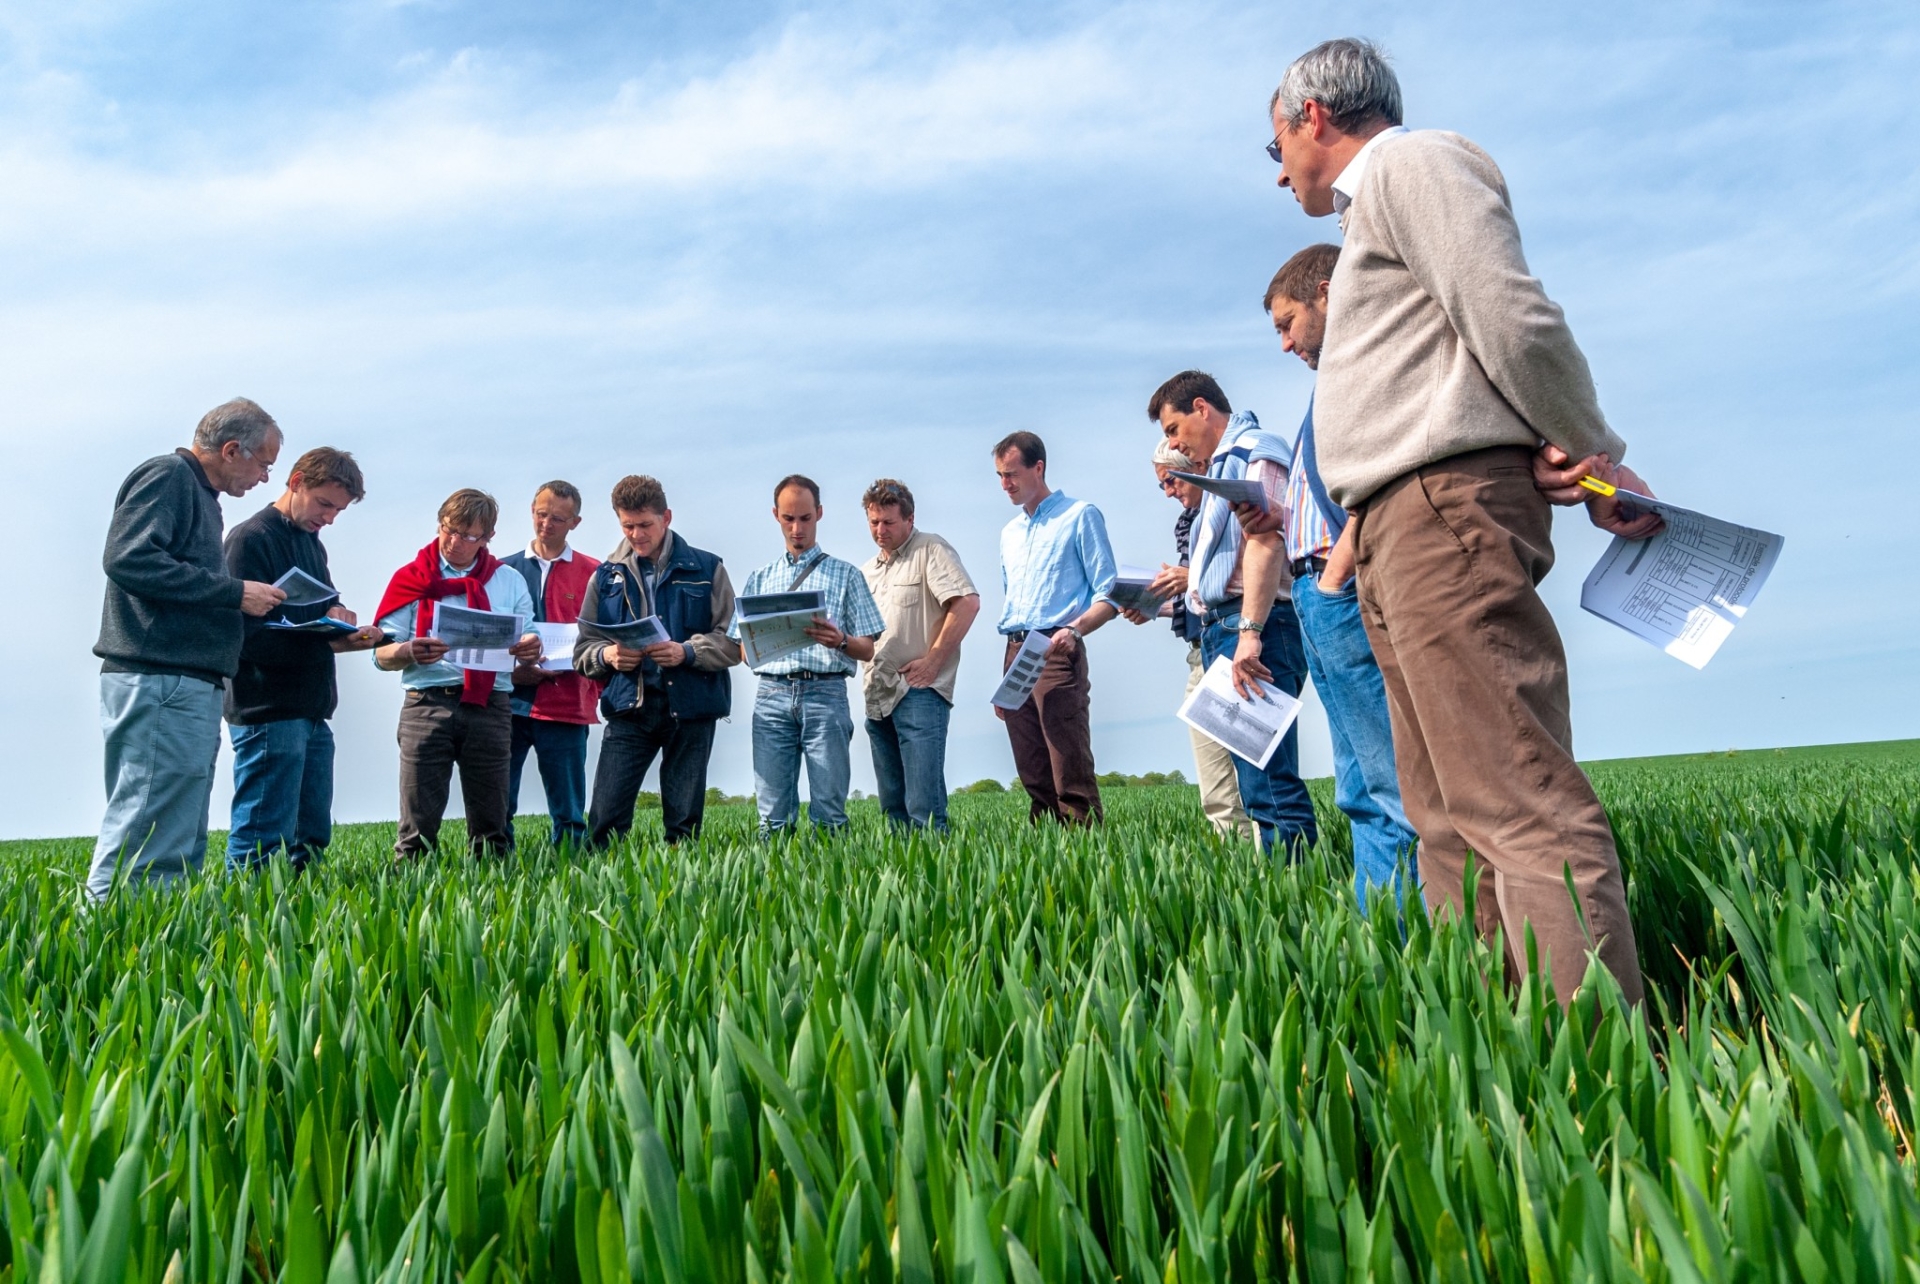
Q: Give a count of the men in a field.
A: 12